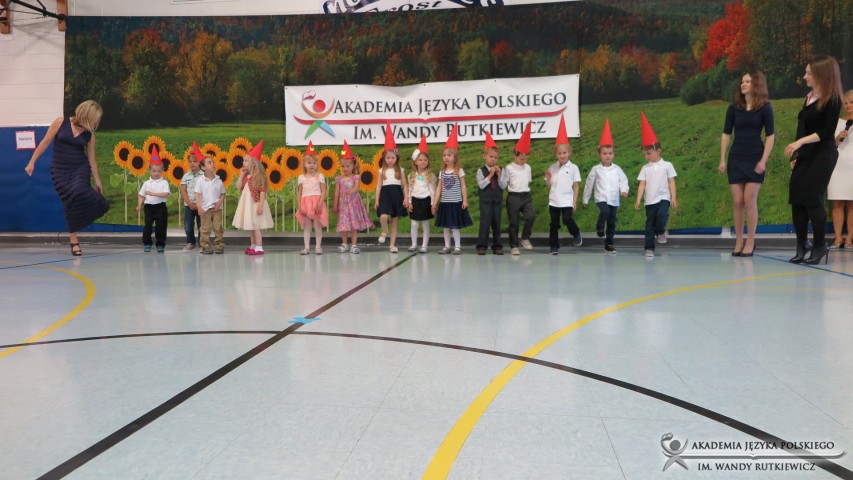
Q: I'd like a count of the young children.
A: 14